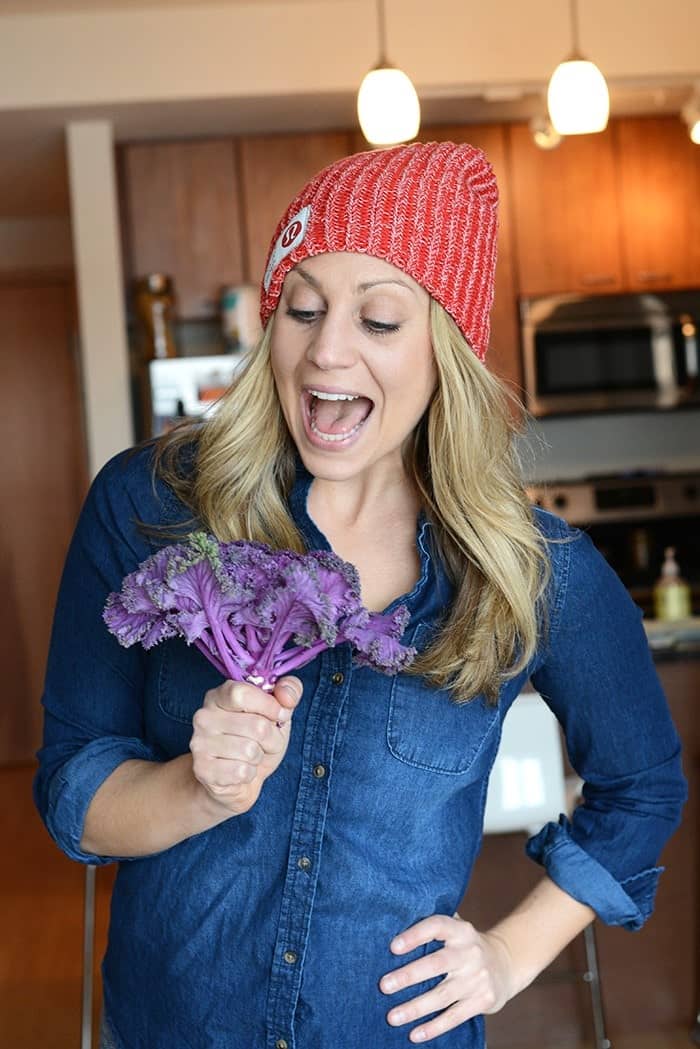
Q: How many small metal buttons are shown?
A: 5